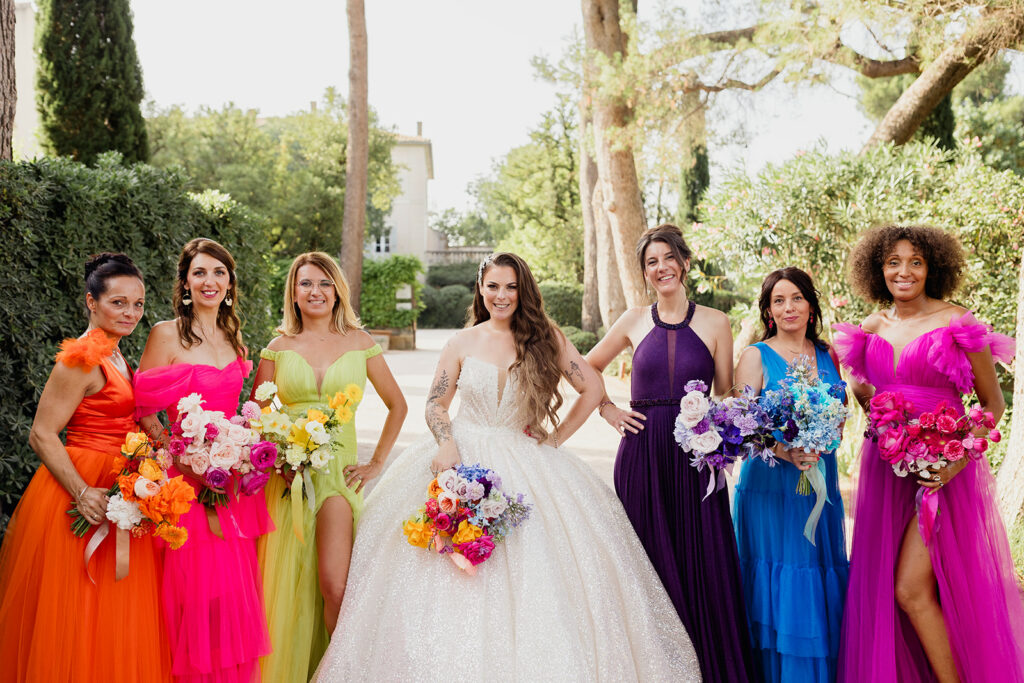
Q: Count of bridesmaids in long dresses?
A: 6